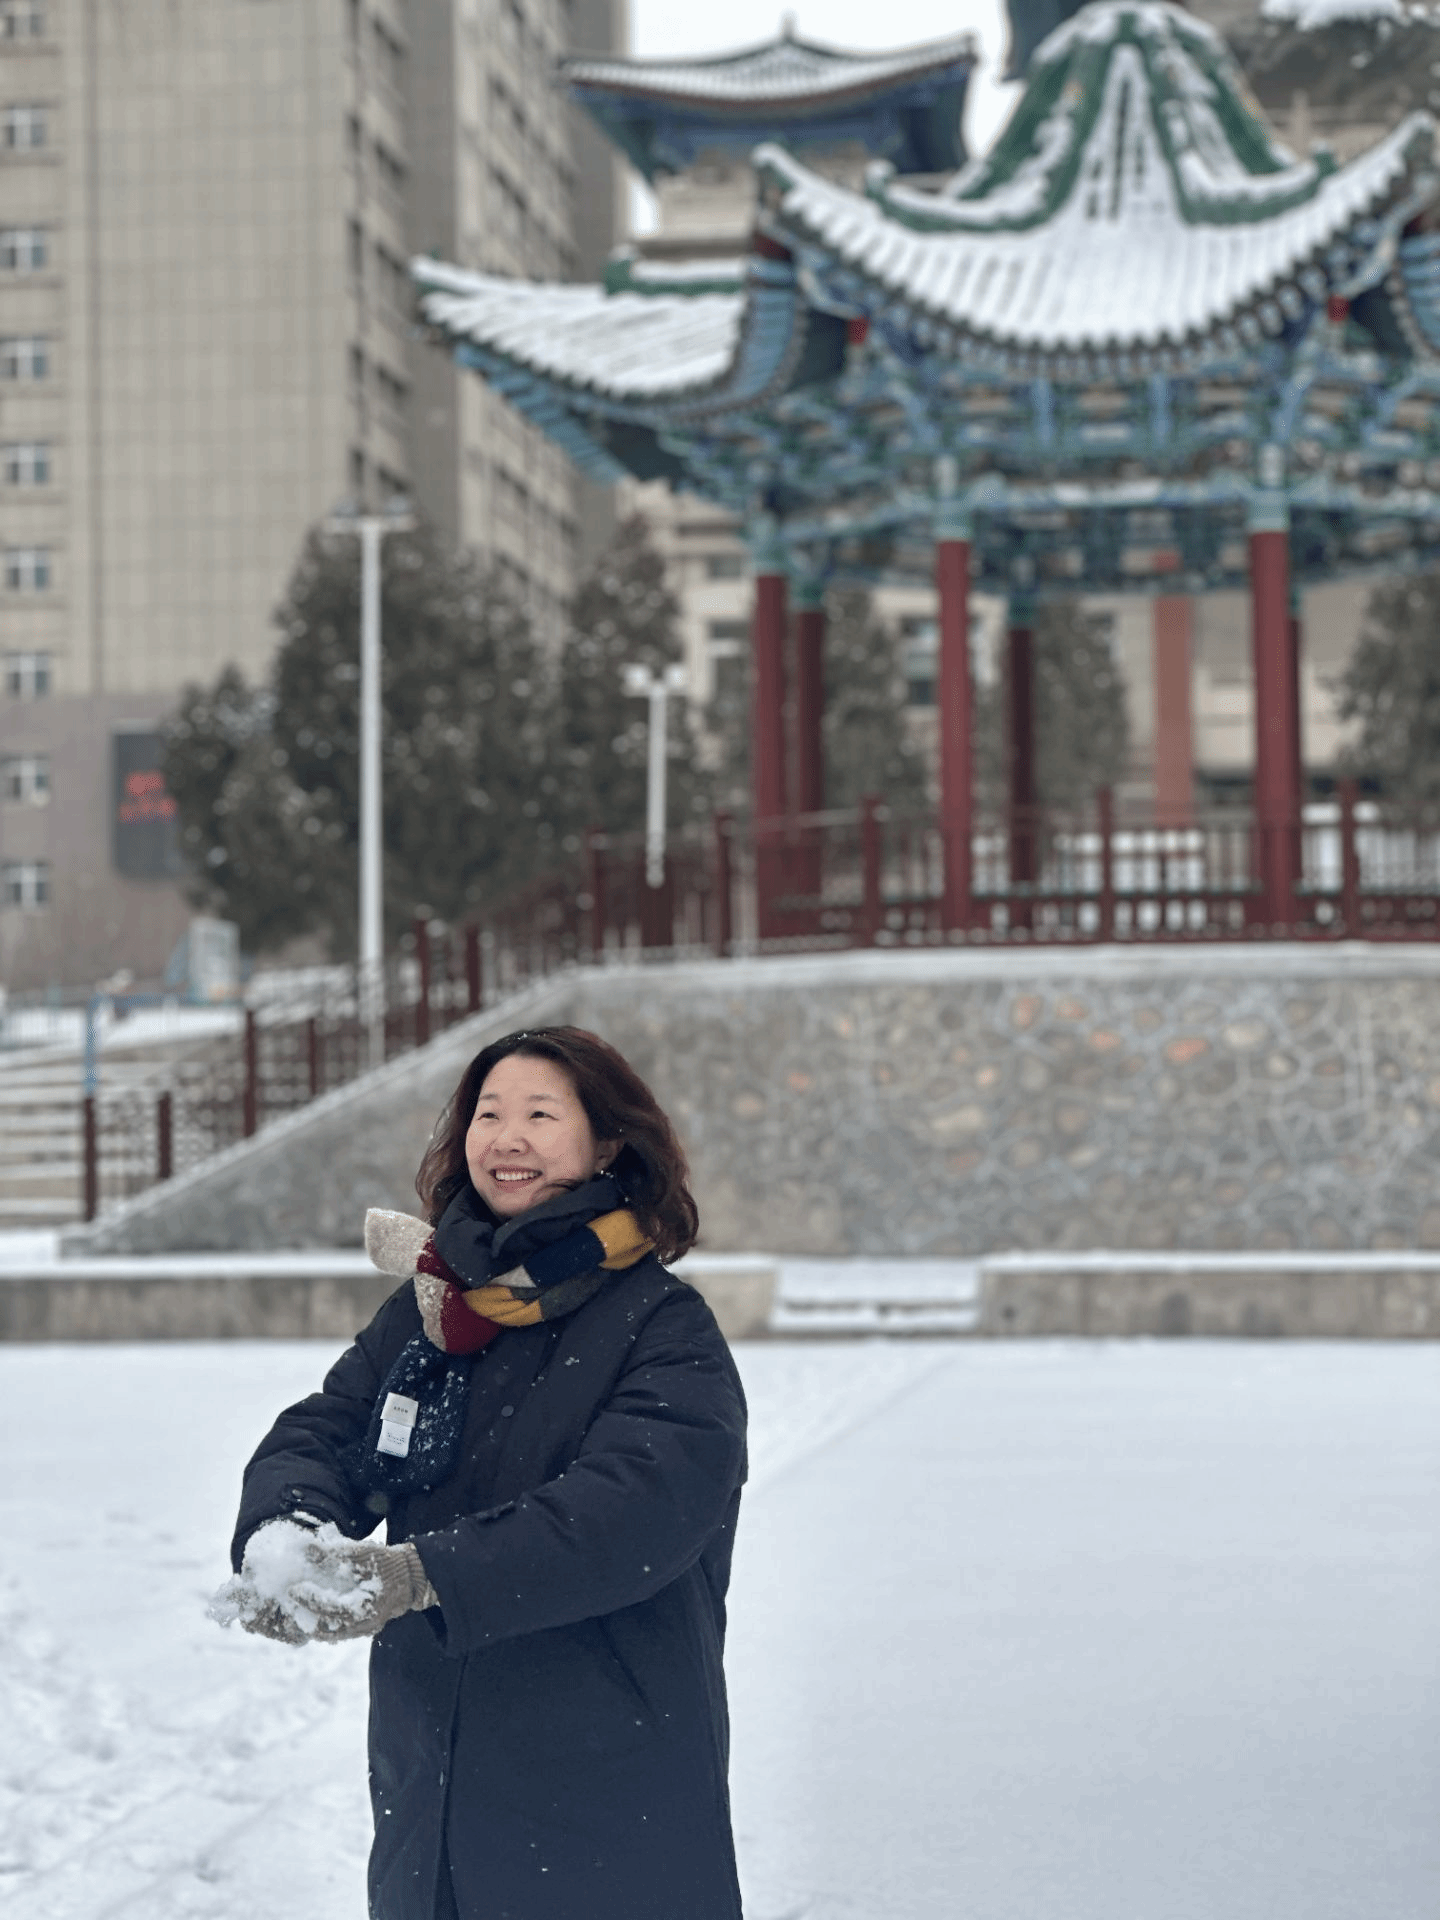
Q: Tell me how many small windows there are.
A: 9